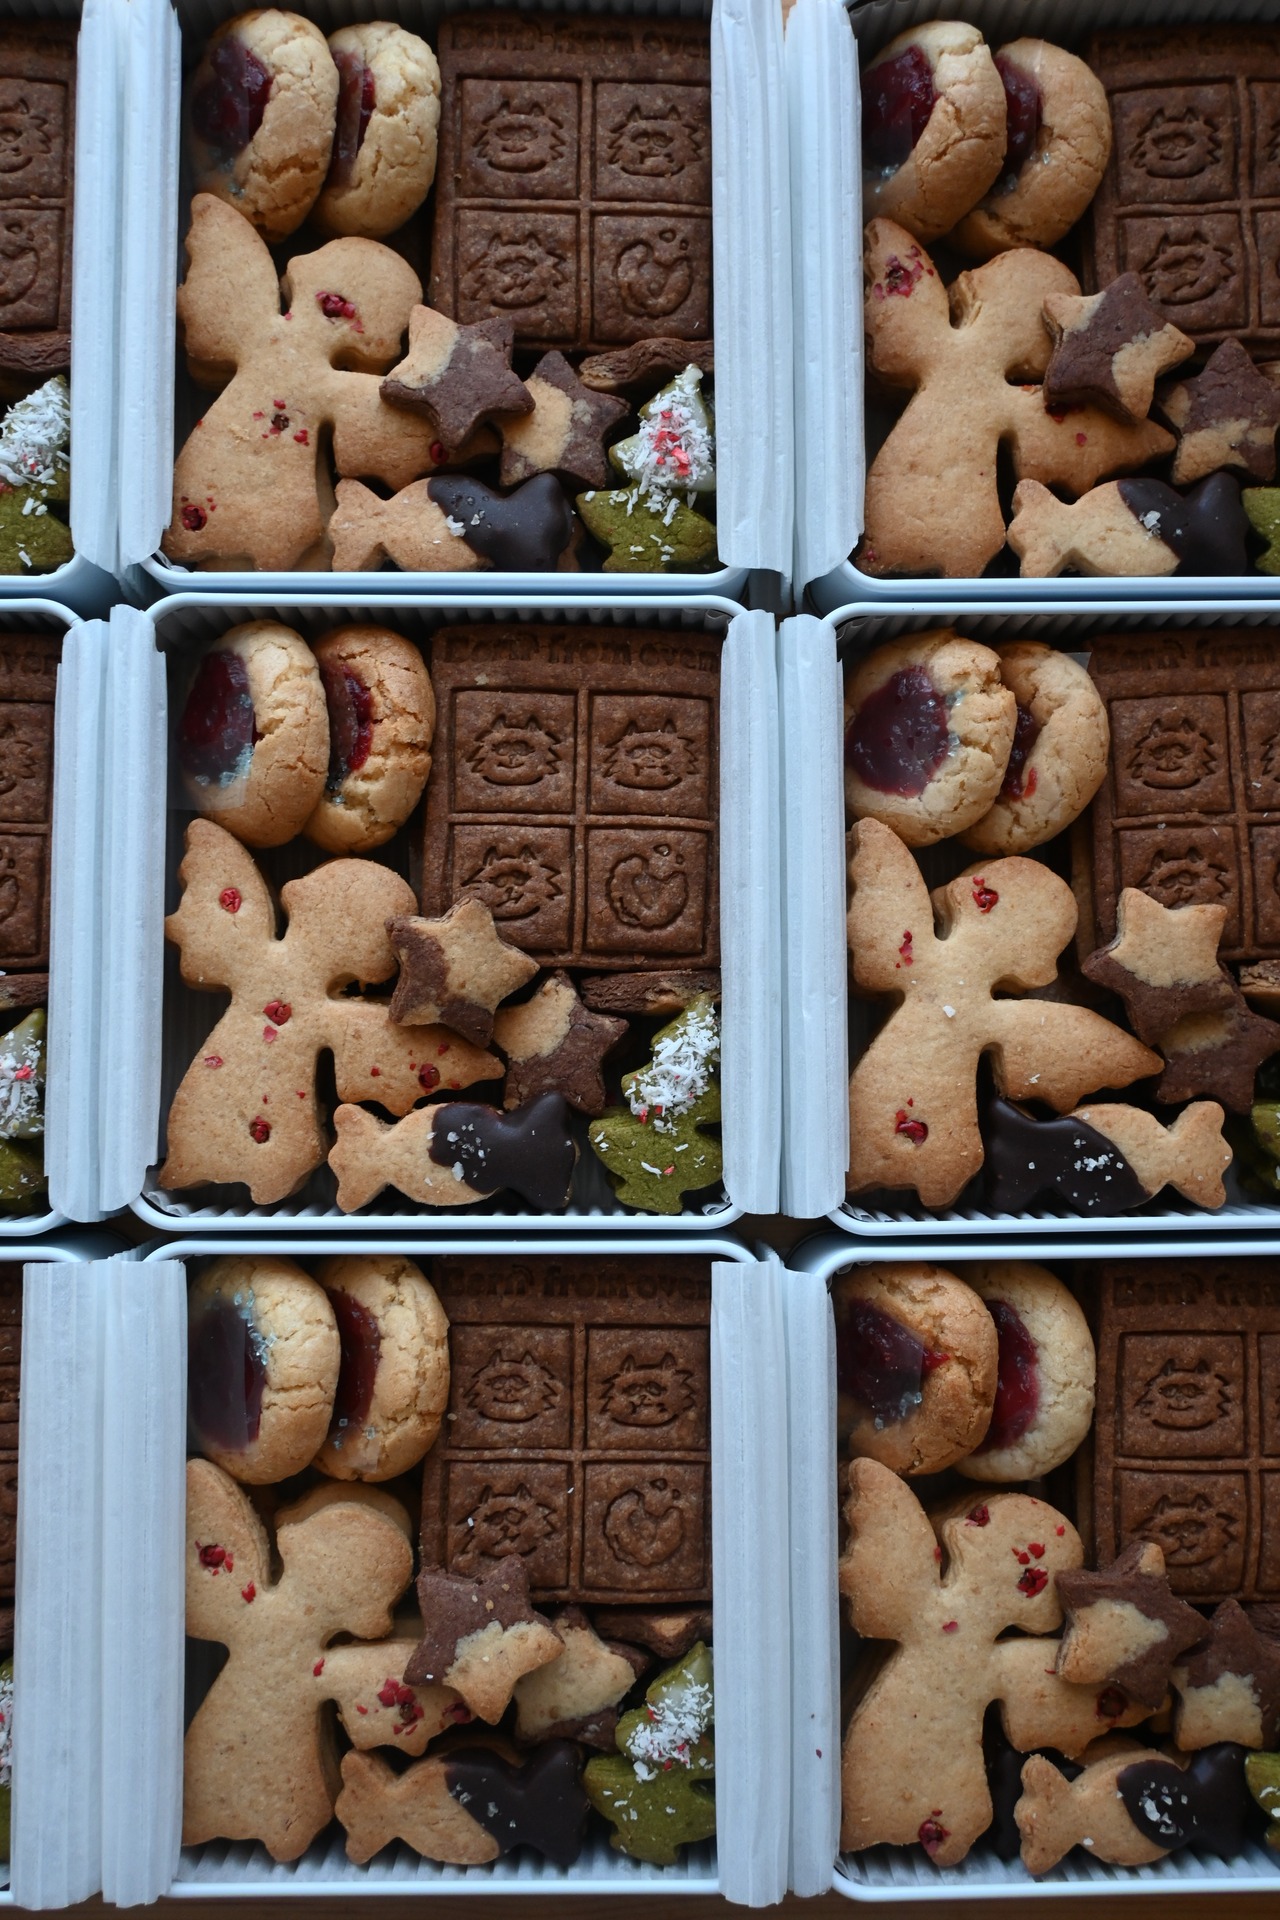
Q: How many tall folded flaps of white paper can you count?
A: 12